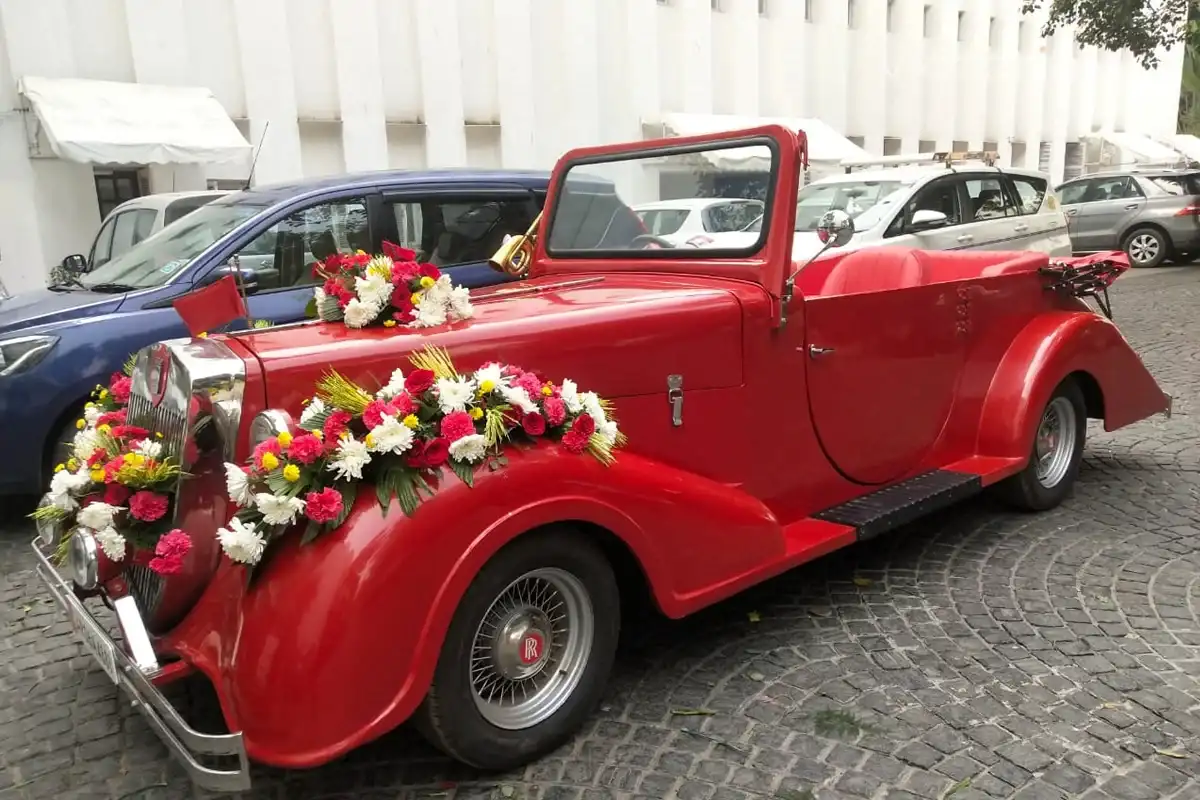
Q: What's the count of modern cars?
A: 5